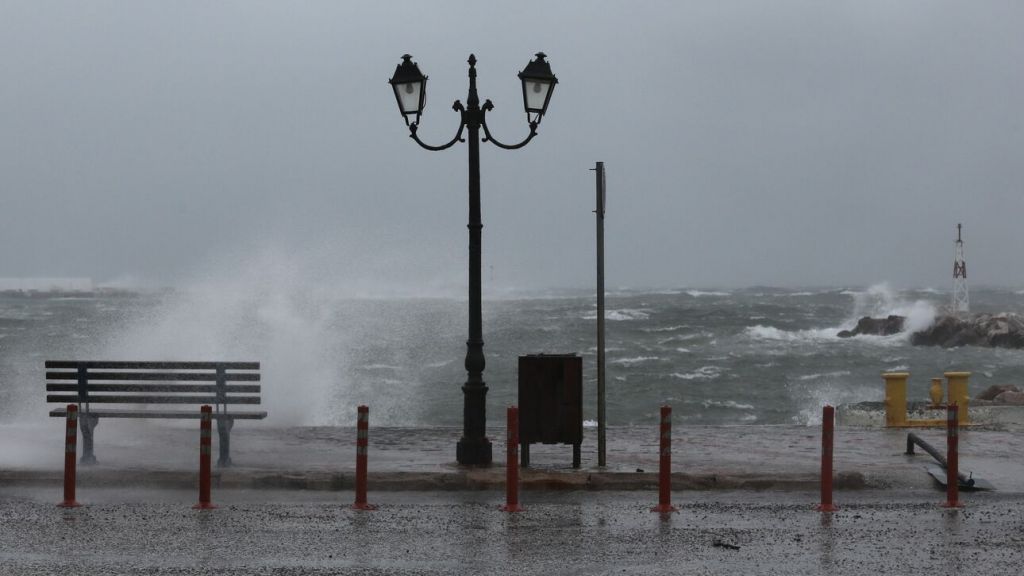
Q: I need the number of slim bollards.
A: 7